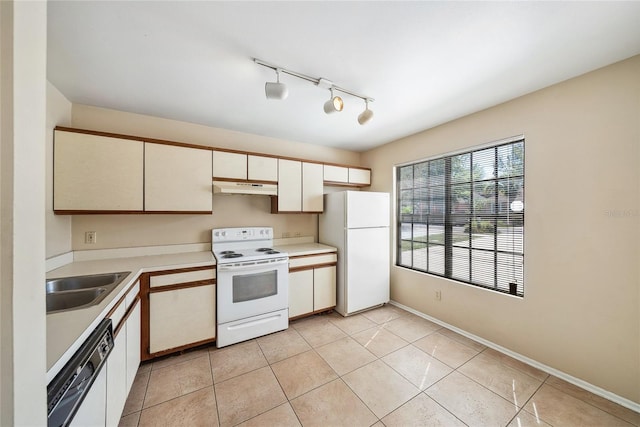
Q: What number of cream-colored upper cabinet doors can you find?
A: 8